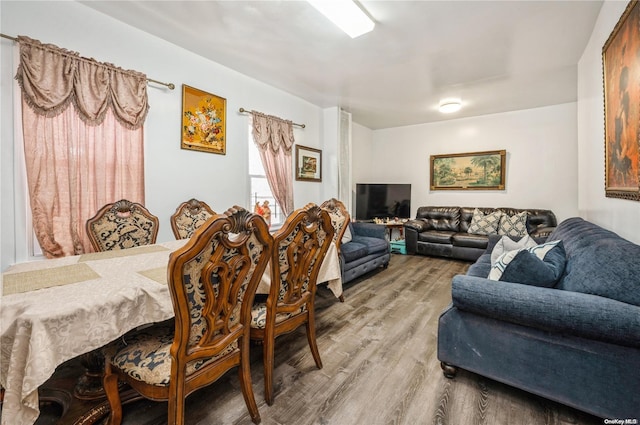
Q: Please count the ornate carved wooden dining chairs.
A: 5